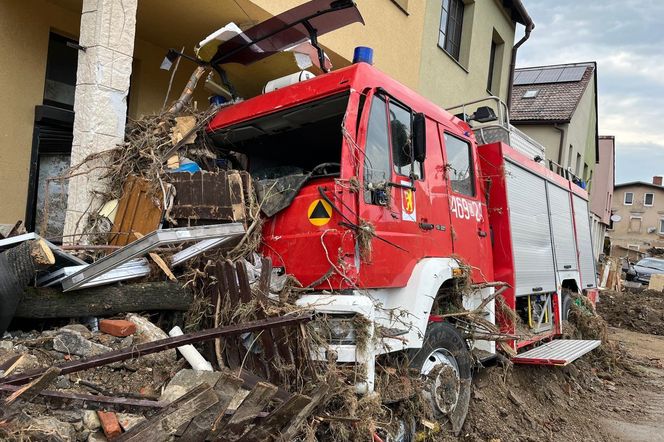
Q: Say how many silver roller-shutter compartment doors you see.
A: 3